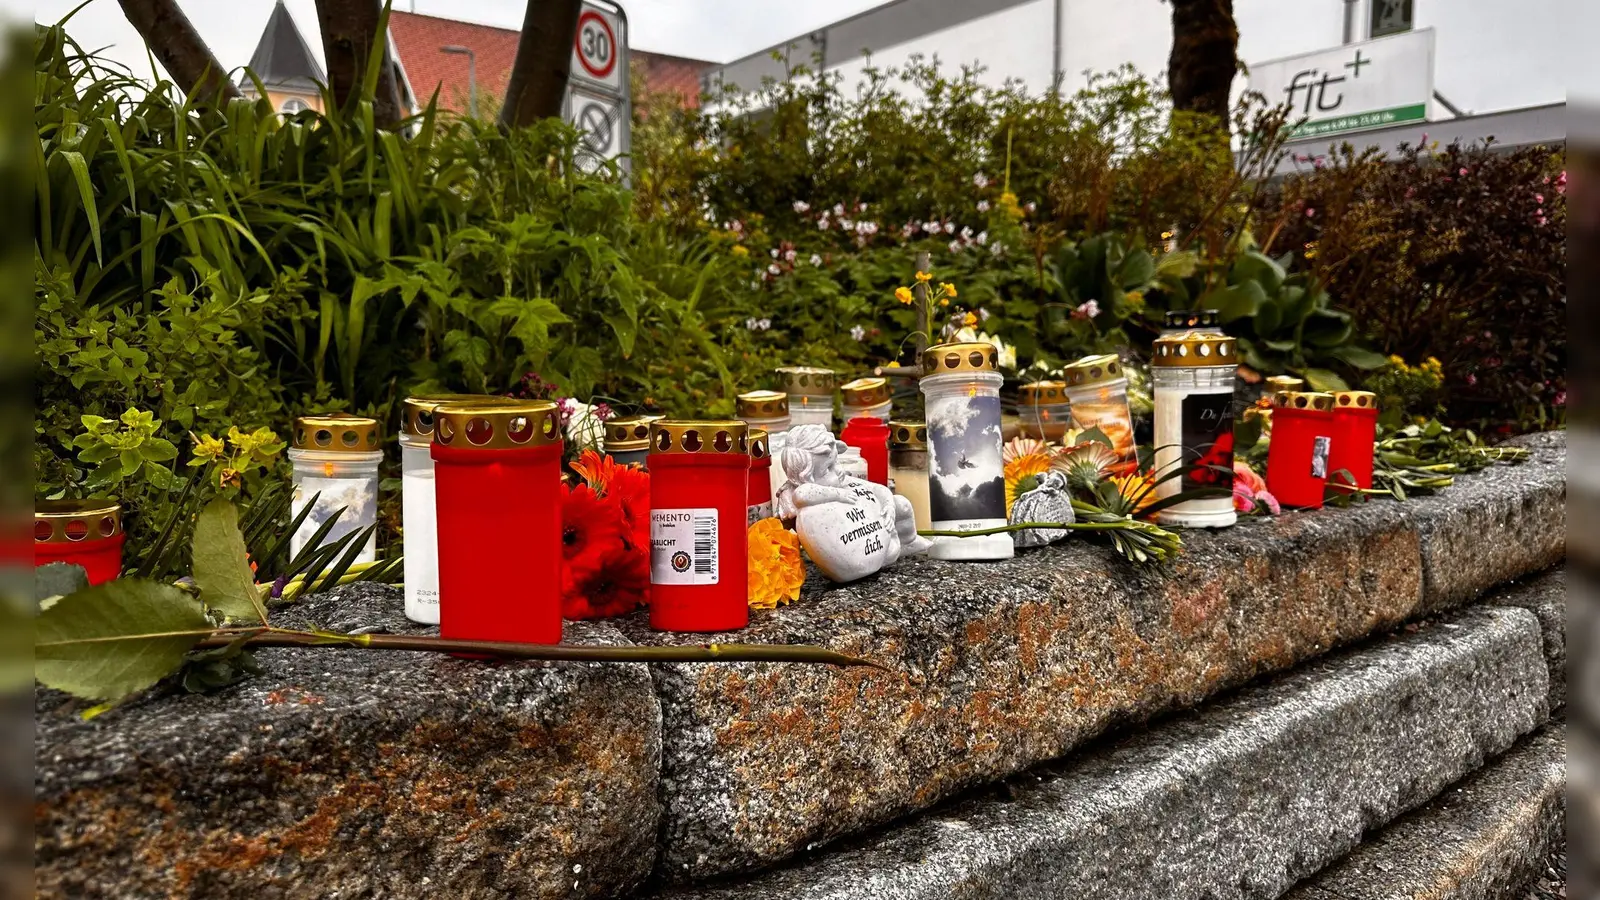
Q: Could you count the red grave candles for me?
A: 7